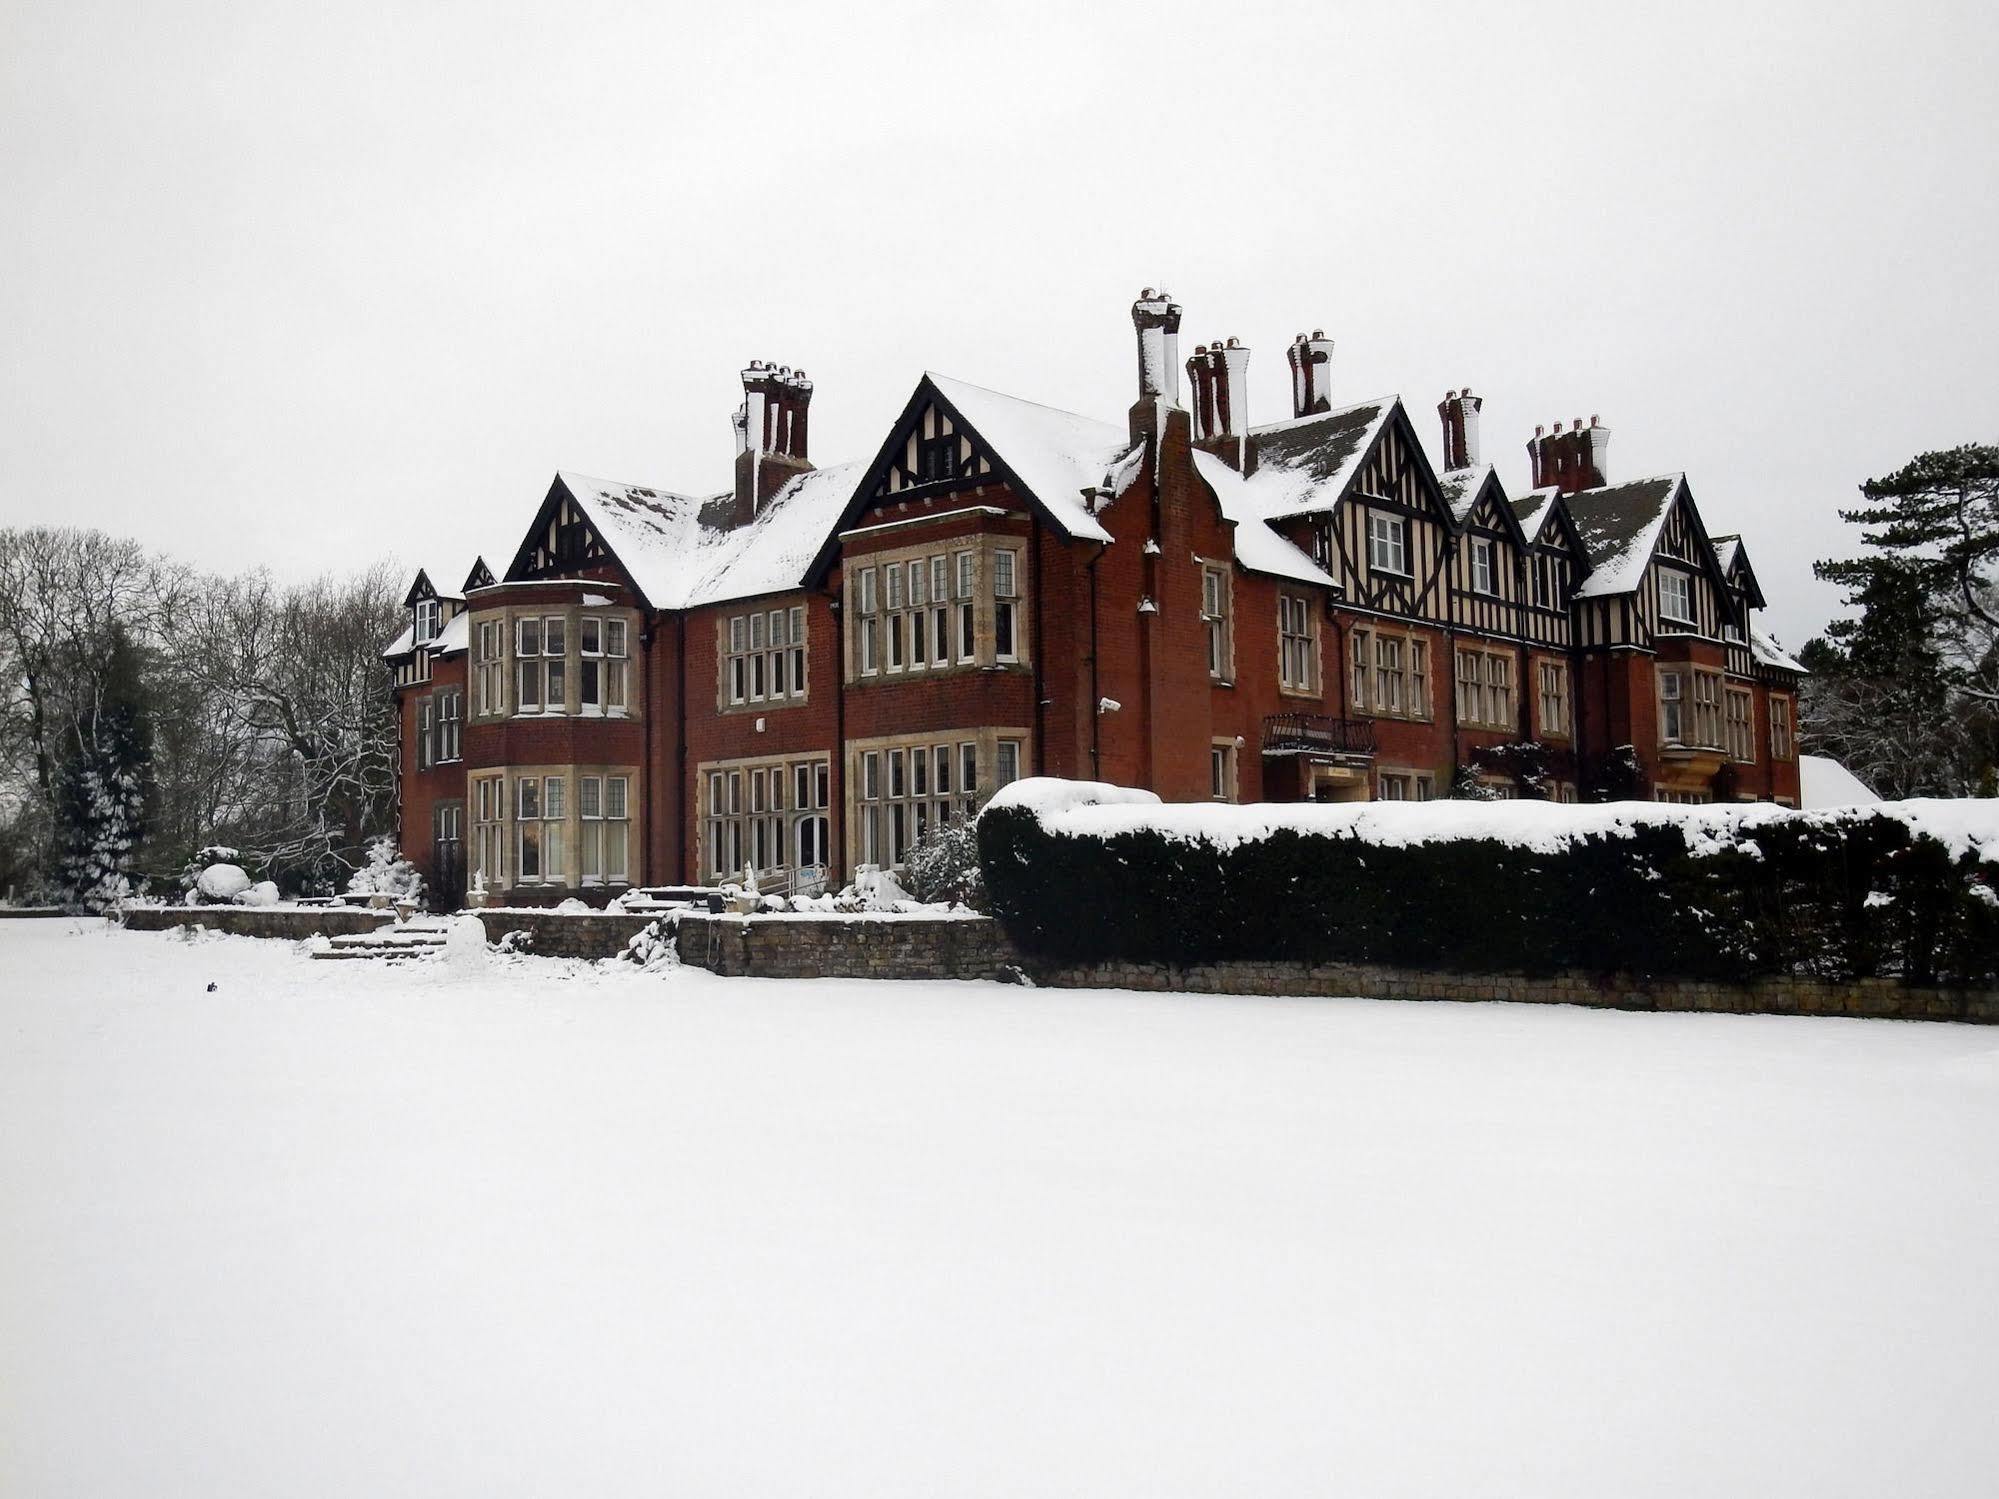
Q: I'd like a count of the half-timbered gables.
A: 9